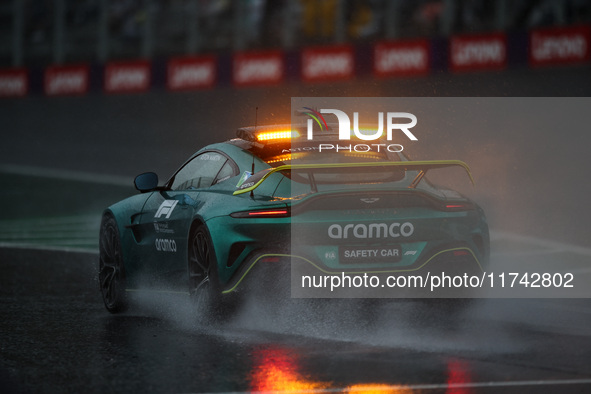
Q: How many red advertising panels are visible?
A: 9